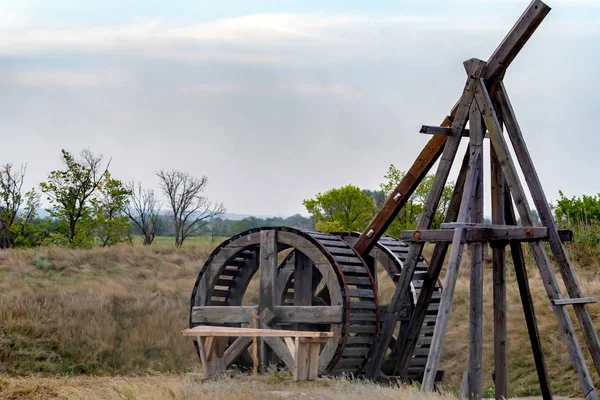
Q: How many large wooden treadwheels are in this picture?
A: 2